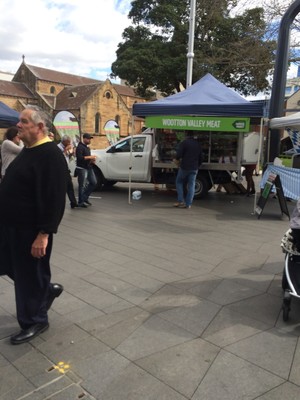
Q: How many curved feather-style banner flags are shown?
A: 2